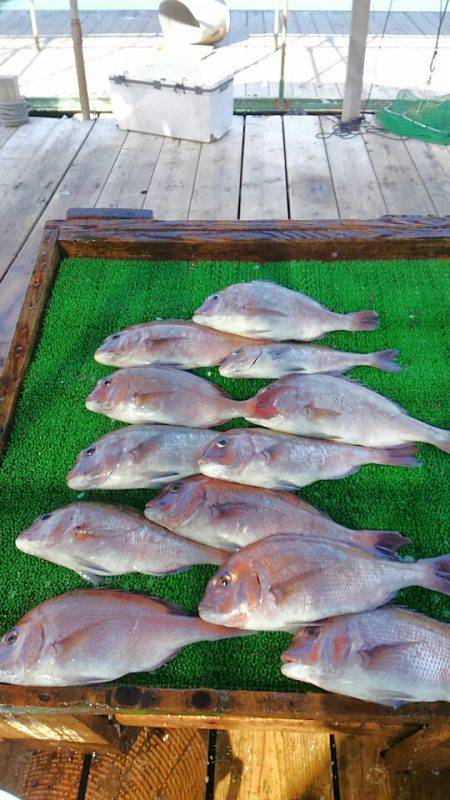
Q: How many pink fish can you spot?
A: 12